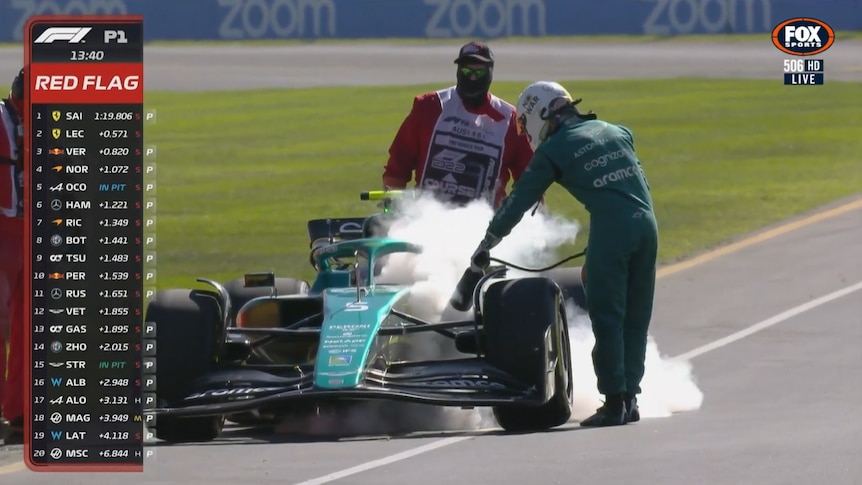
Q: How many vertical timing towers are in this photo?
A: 1